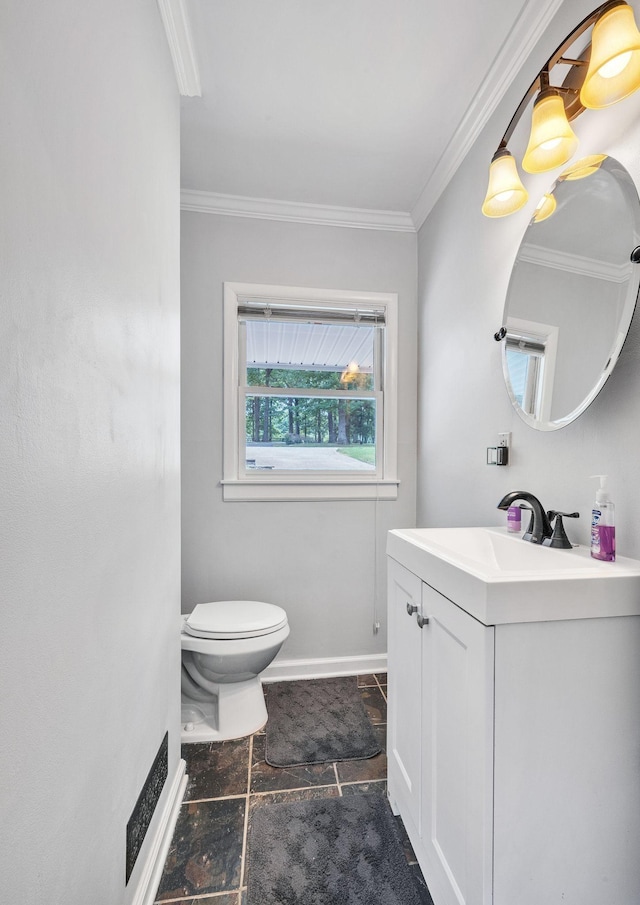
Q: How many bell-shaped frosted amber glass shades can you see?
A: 3